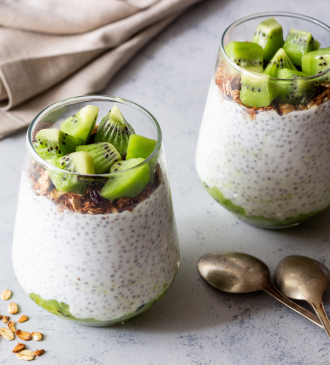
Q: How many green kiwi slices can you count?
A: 14